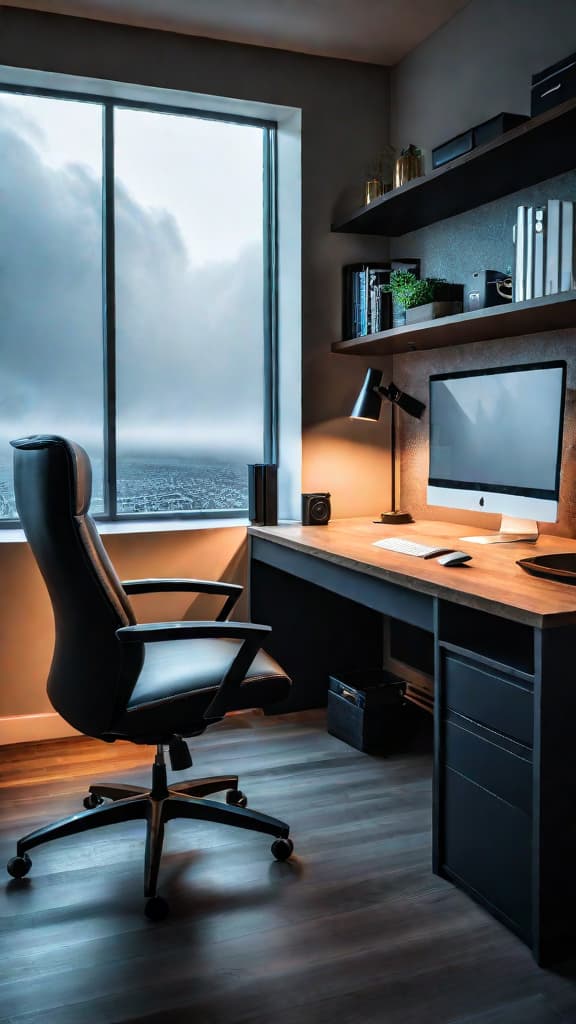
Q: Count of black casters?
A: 5